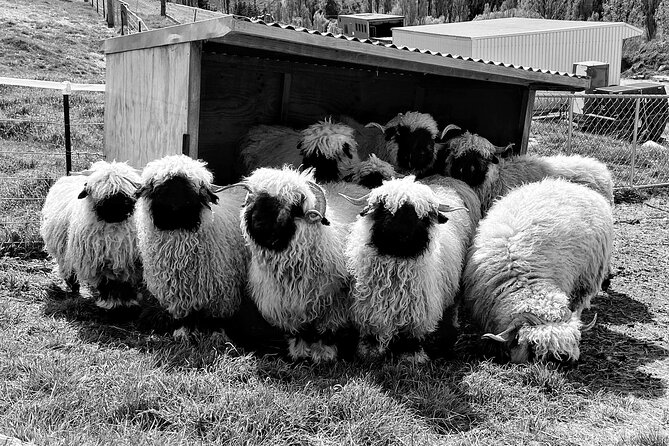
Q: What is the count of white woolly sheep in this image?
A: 9